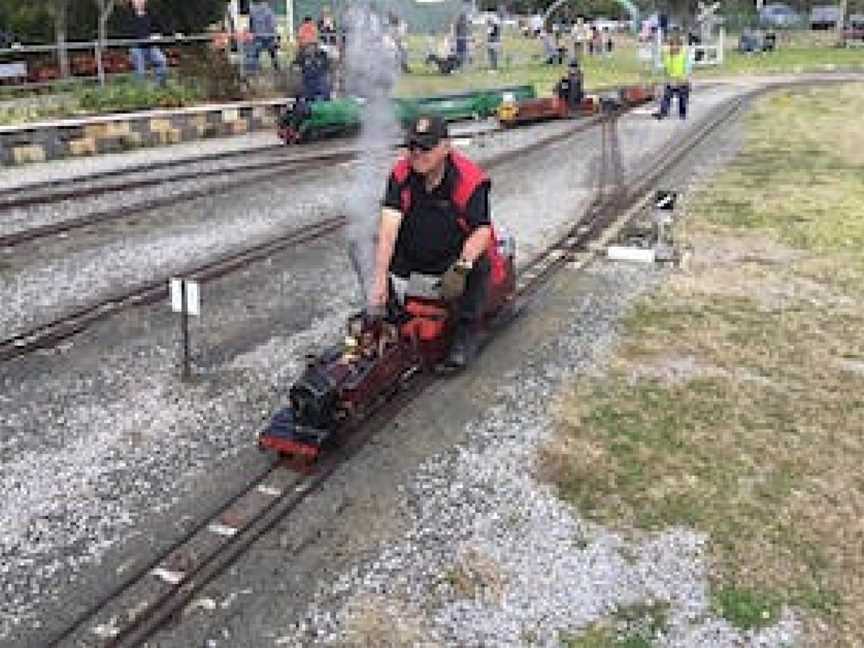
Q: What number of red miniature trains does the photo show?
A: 2